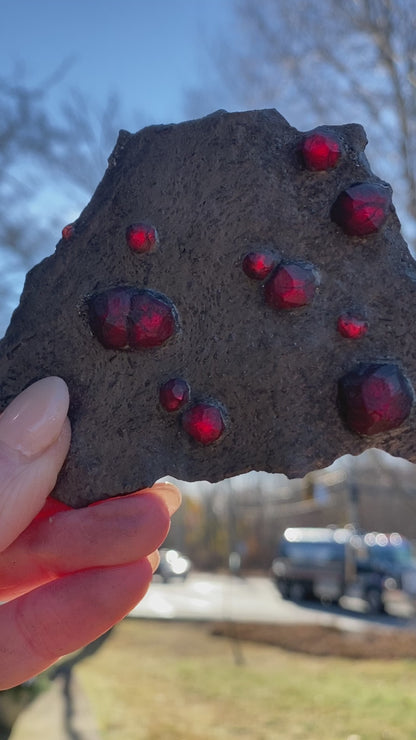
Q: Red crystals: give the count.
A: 12